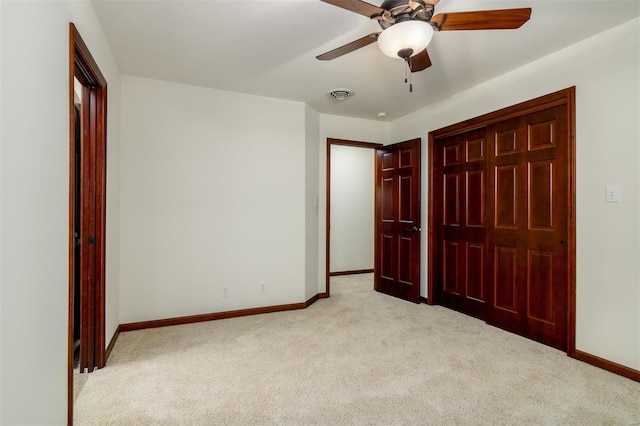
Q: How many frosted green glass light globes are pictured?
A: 0